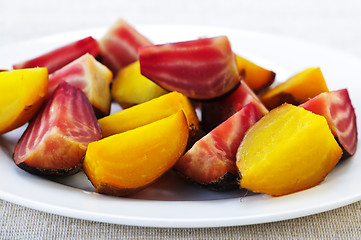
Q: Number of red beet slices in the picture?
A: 8